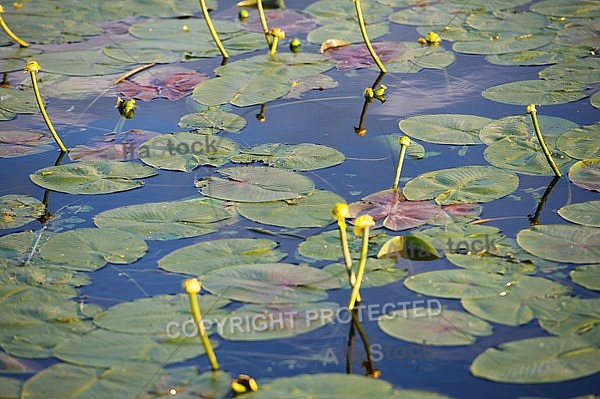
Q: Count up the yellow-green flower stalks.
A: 11